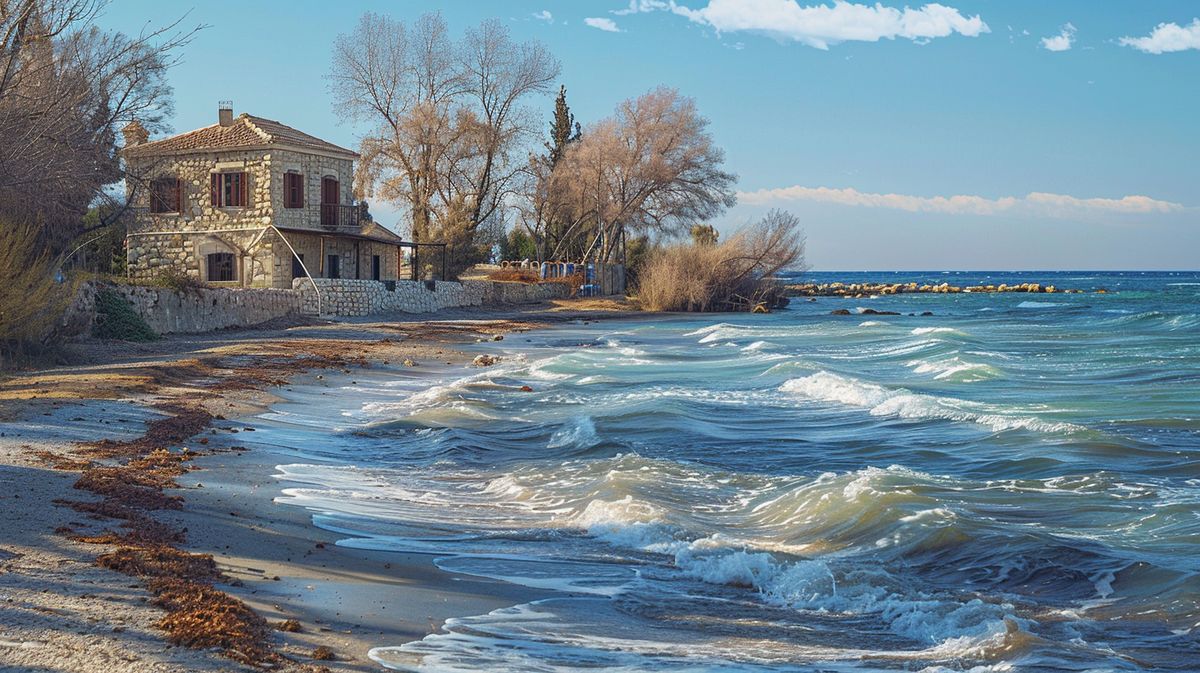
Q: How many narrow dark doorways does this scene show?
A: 3